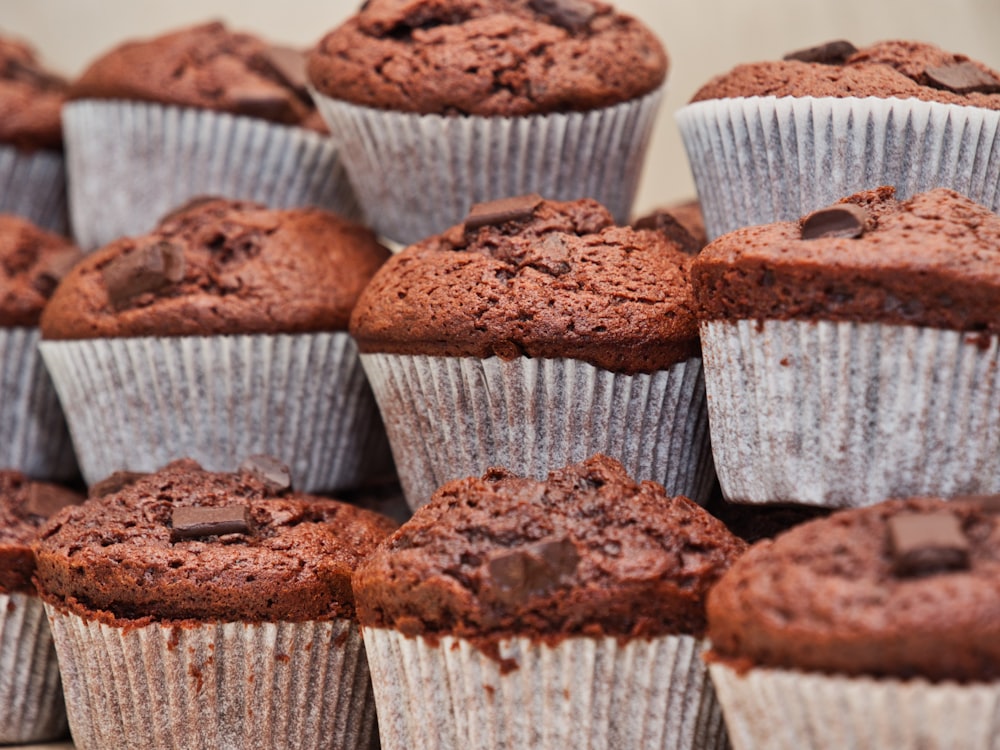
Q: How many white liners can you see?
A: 12